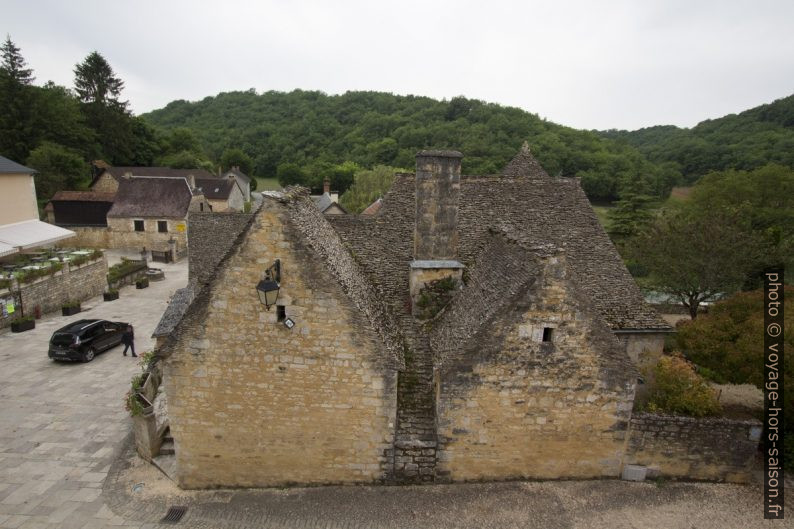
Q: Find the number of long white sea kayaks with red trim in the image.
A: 0